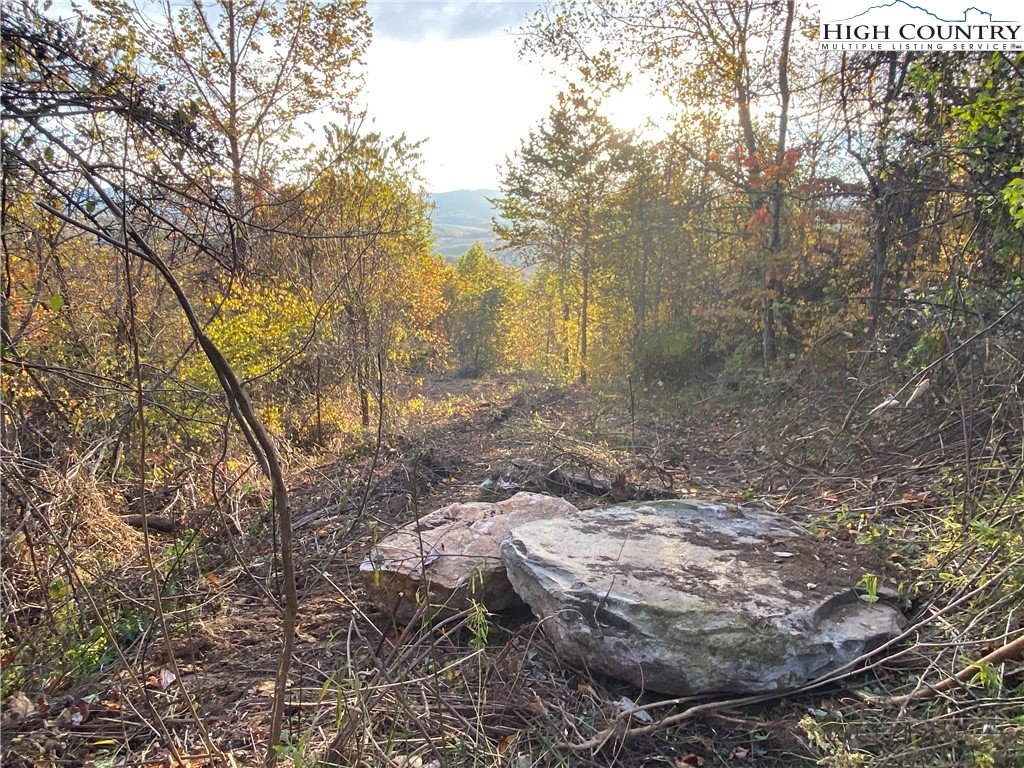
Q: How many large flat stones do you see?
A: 2